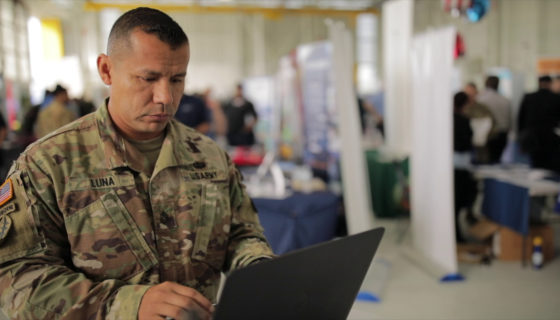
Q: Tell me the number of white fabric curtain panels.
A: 3